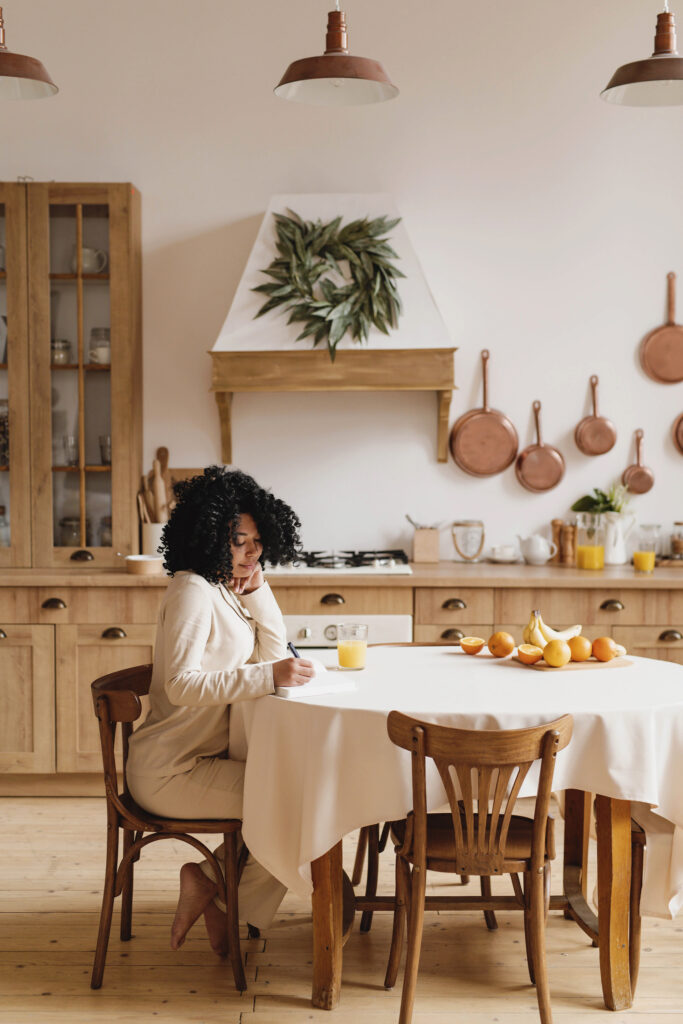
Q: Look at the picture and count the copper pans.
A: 6